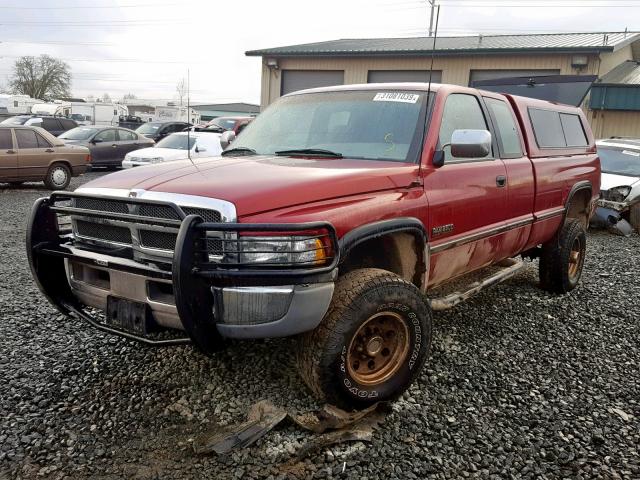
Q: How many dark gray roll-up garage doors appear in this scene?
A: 3